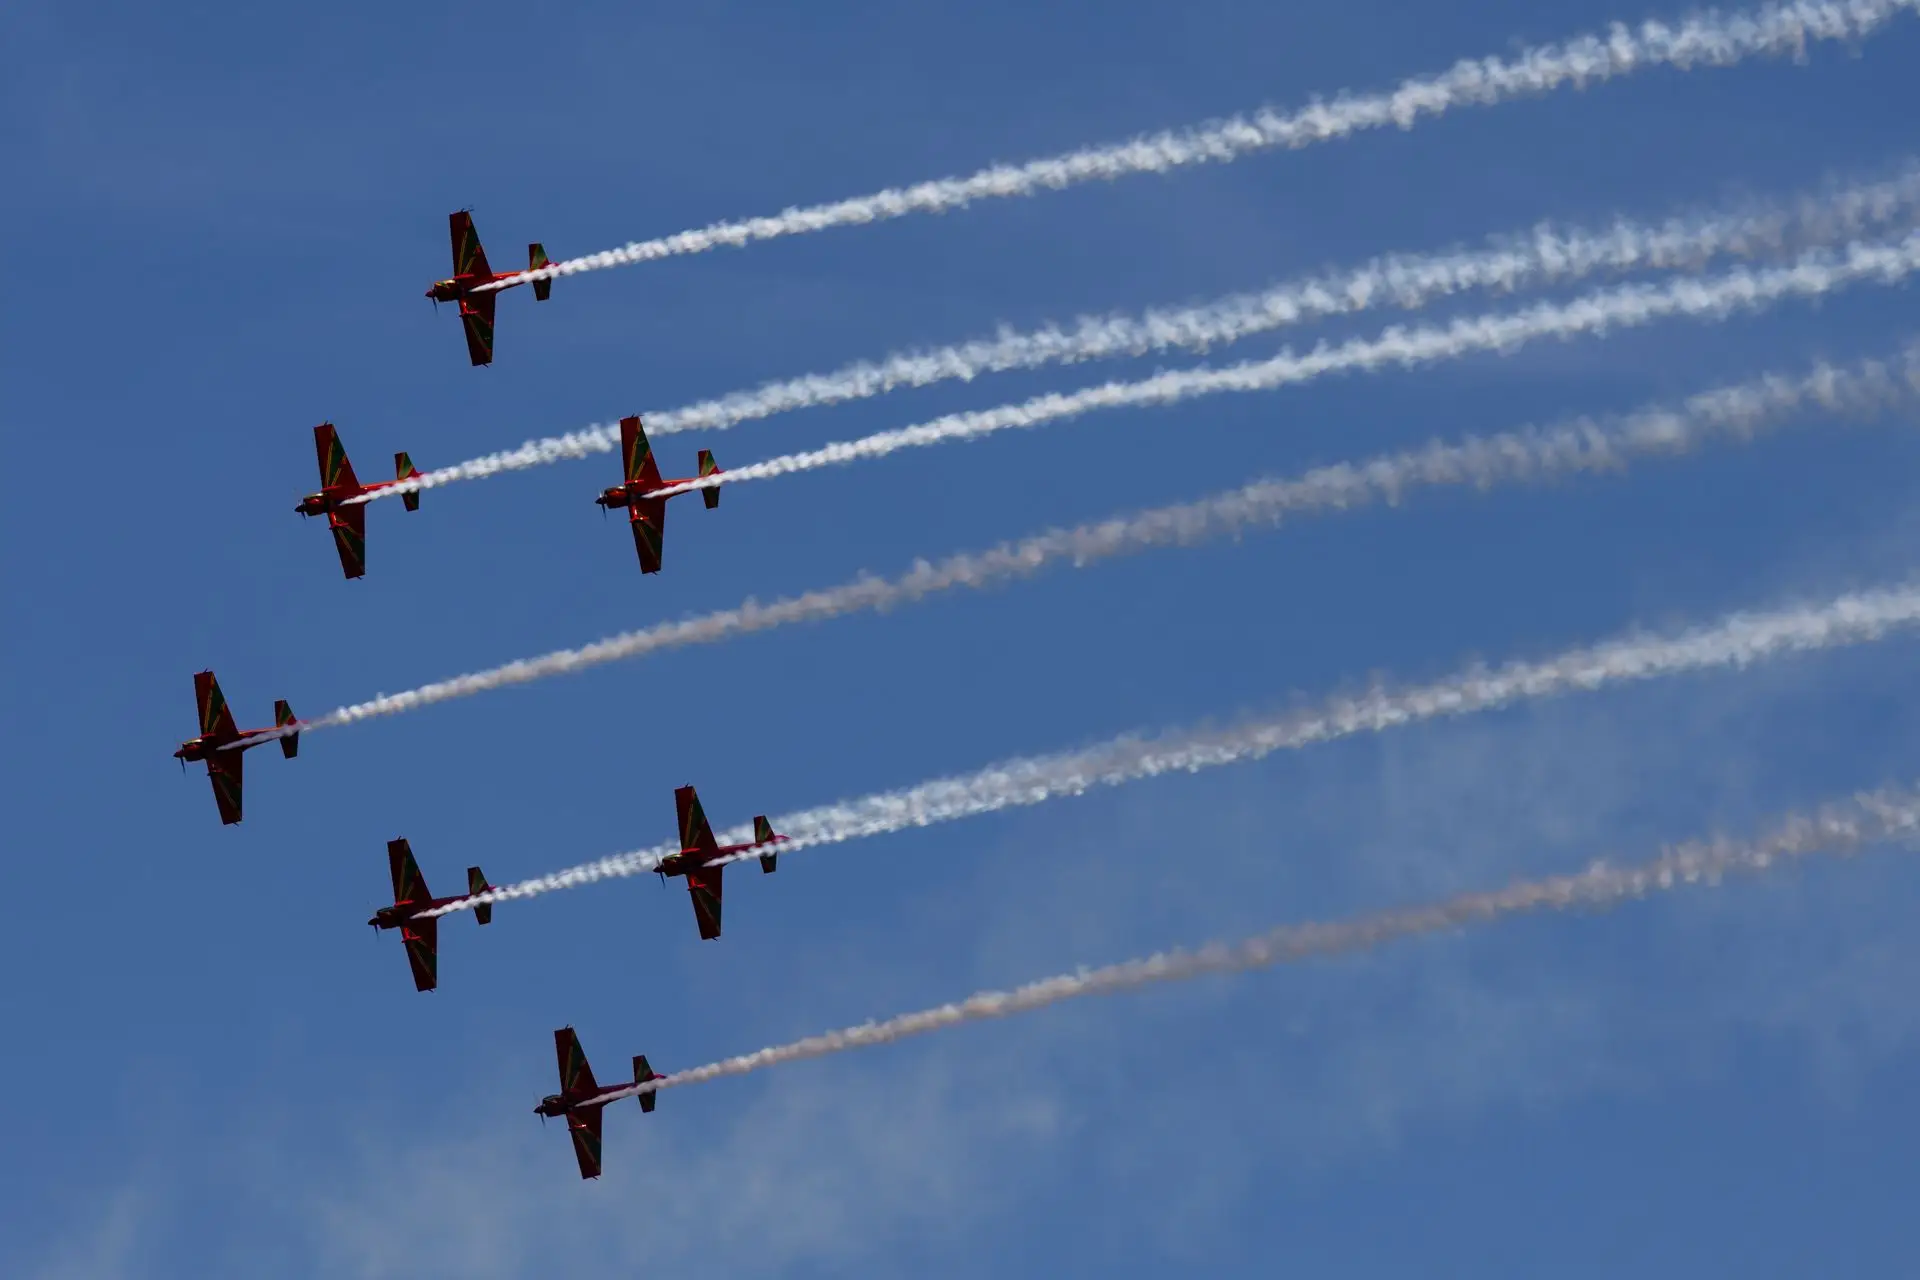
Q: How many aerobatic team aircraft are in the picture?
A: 7